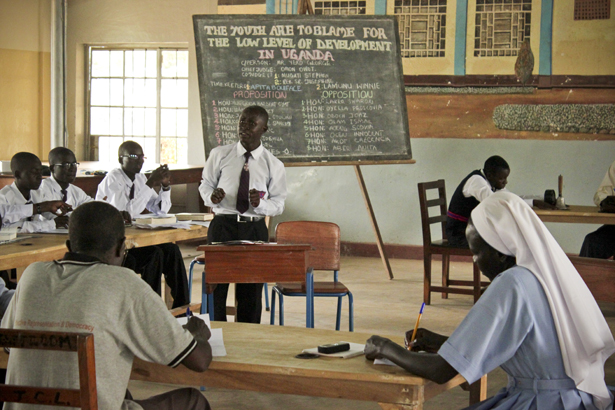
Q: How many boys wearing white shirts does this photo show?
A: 4